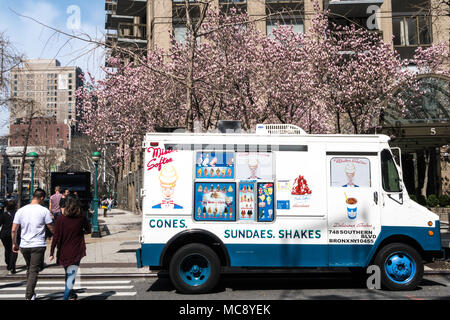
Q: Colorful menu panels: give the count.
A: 4